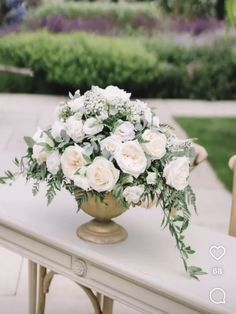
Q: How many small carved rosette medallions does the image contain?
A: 1